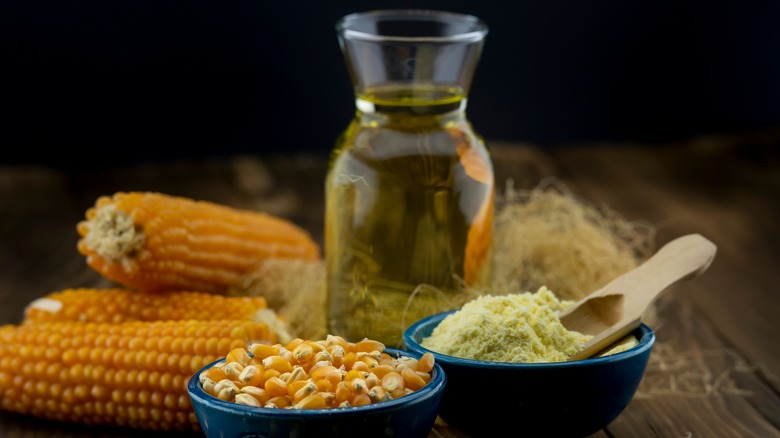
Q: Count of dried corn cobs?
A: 3